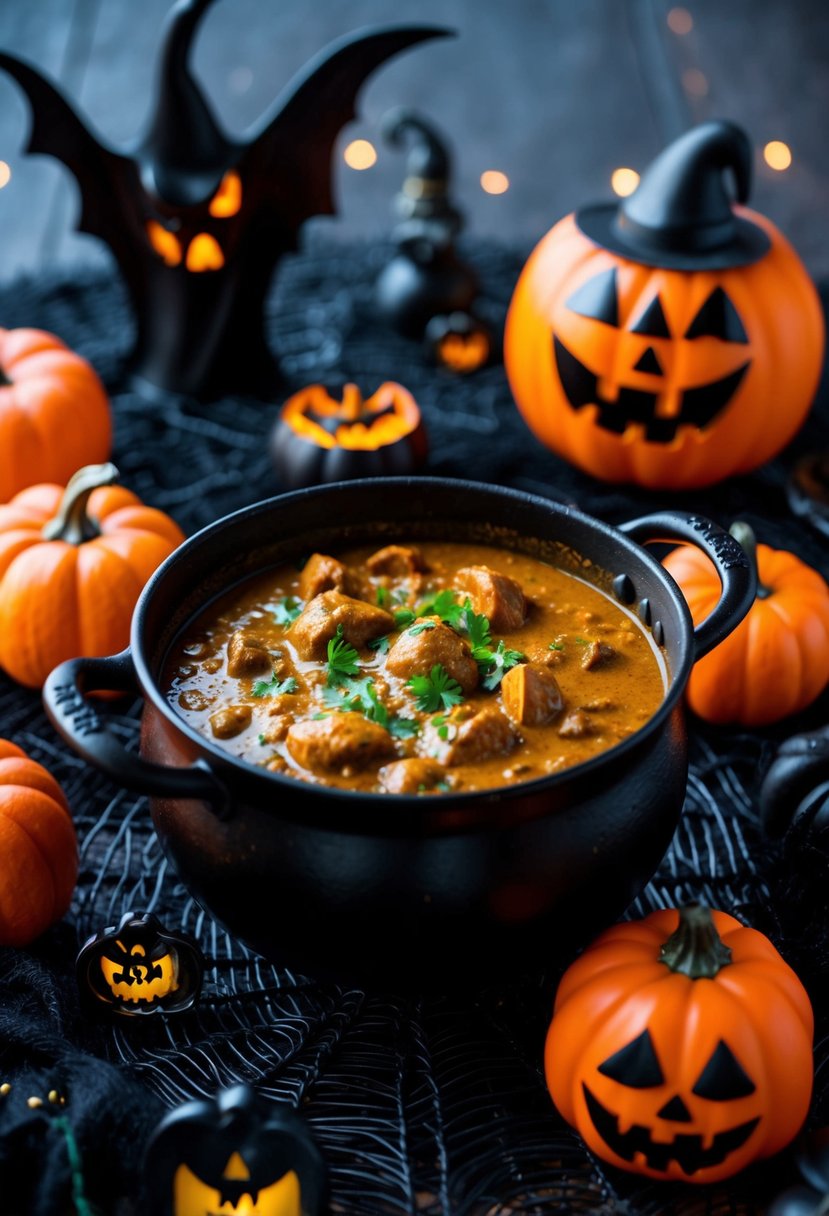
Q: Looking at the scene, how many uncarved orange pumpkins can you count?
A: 4